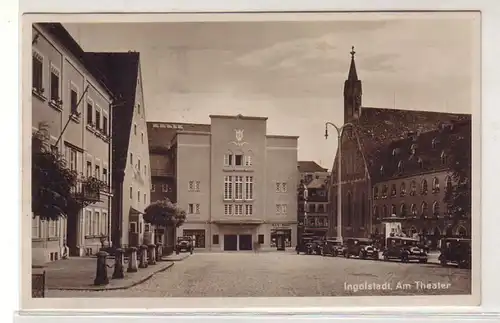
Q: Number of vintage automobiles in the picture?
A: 6